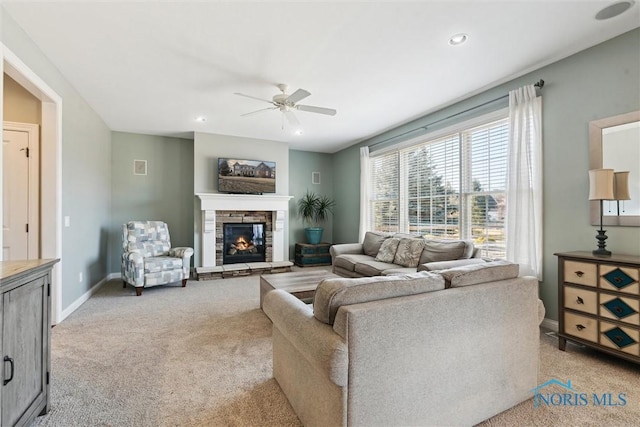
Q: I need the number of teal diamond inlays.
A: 3